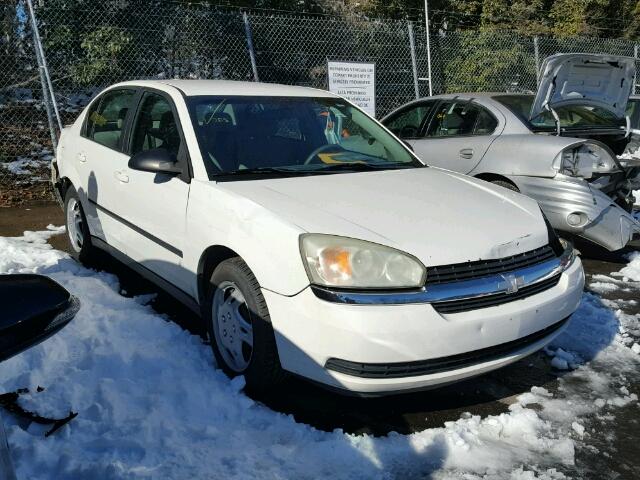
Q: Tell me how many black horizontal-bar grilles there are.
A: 3